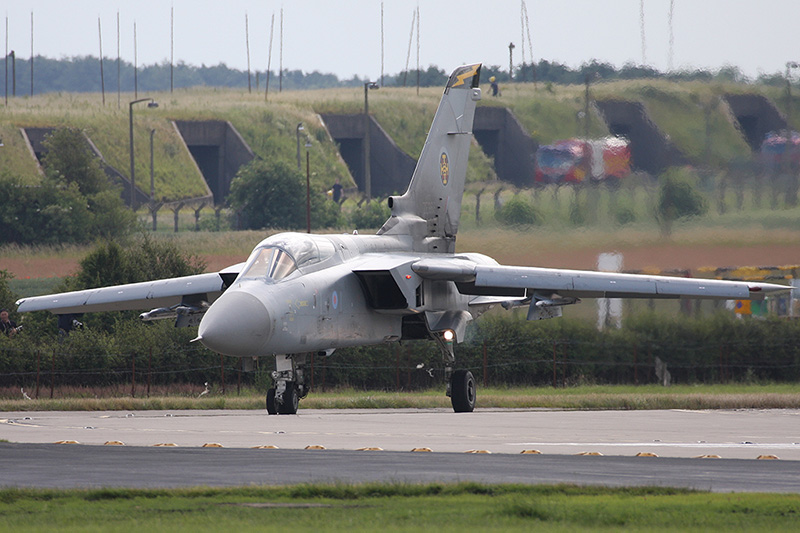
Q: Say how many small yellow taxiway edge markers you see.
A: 14